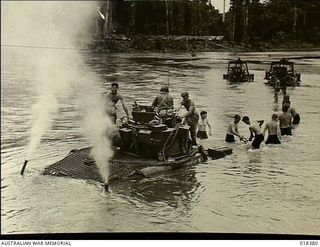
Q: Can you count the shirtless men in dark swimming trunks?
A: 6